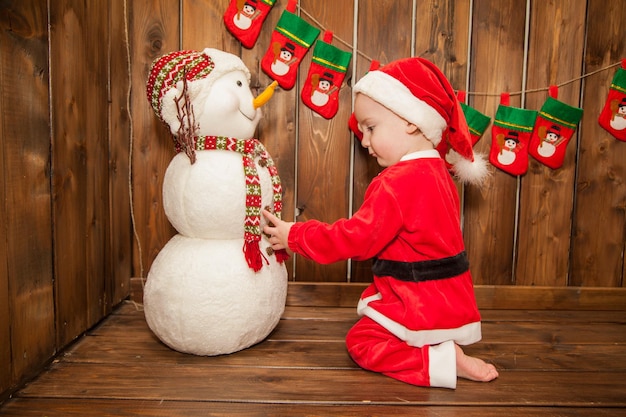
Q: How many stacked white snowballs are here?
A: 3